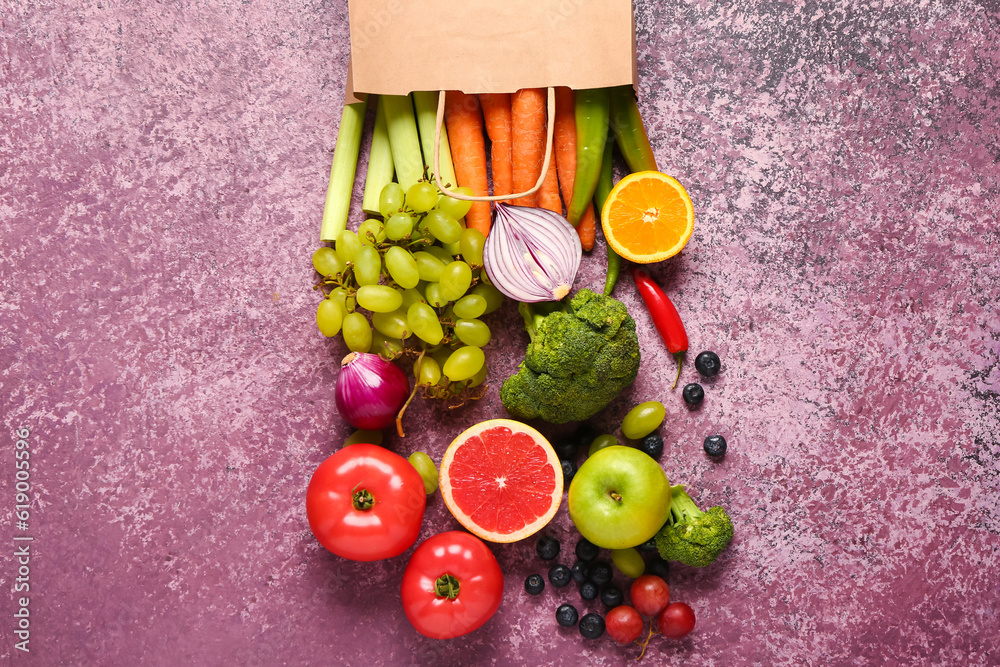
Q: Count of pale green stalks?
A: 4